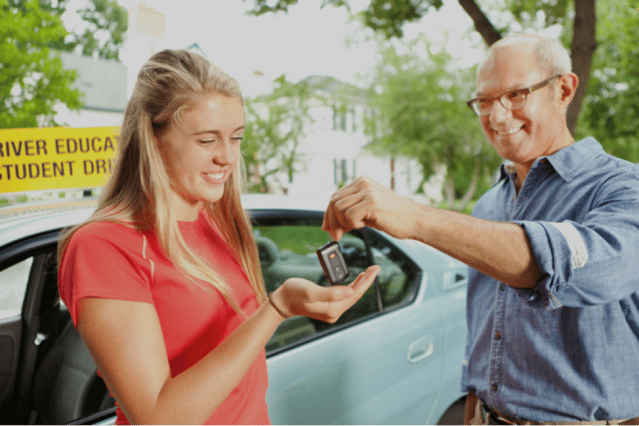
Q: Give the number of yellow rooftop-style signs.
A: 1